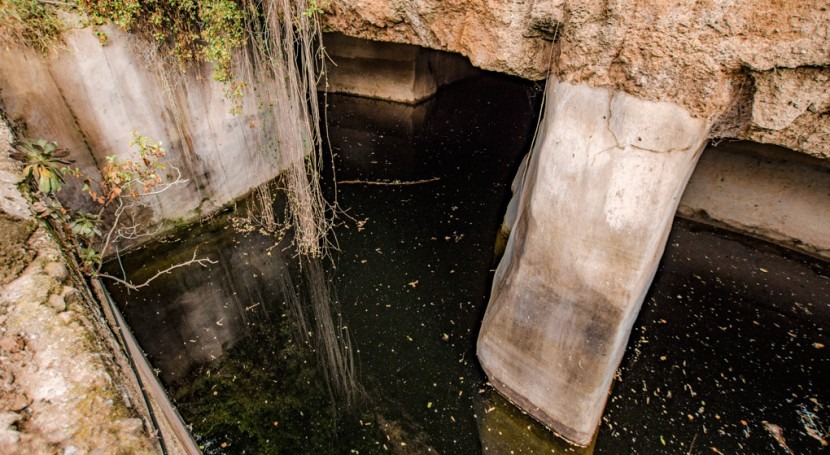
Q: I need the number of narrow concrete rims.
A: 1